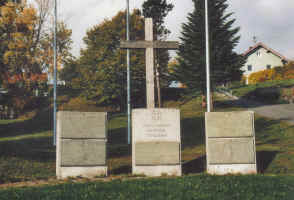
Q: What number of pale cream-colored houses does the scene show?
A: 1